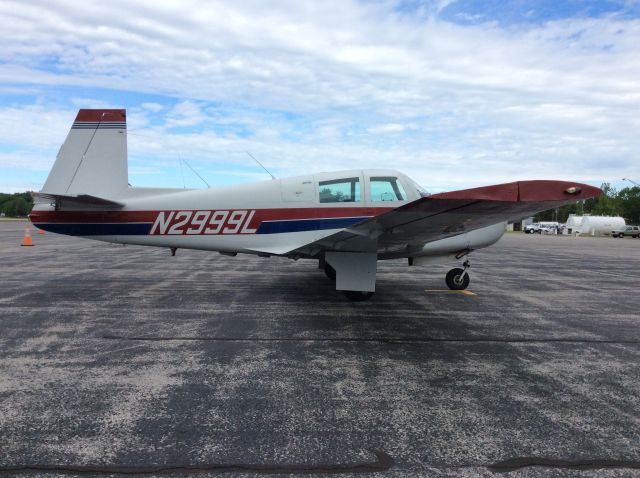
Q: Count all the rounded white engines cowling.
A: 1